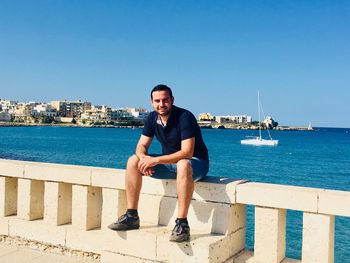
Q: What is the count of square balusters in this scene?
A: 7